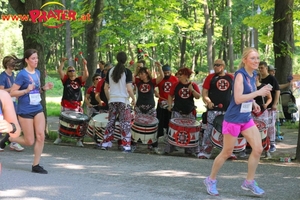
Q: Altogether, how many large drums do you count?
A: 6